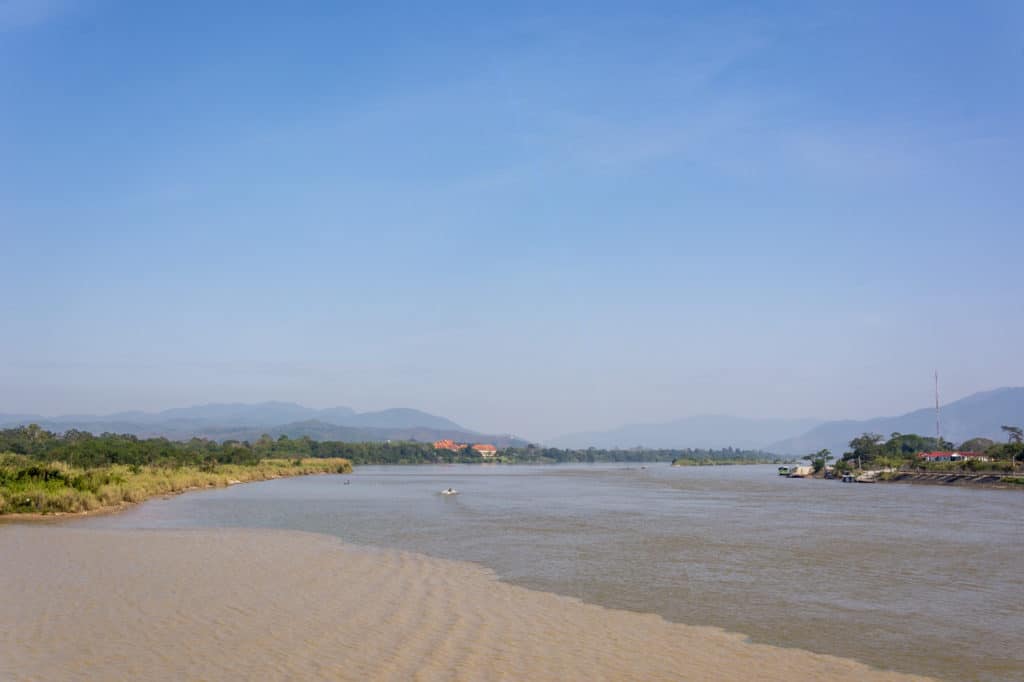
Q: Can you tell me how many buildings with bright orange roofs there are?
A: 2